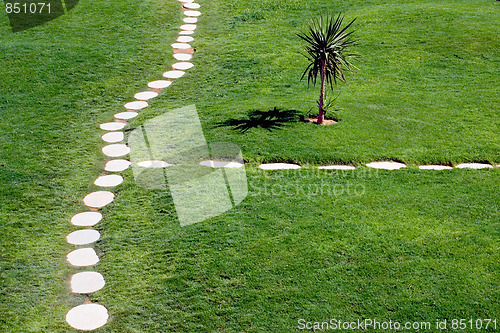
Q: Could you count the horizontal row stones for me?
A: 7